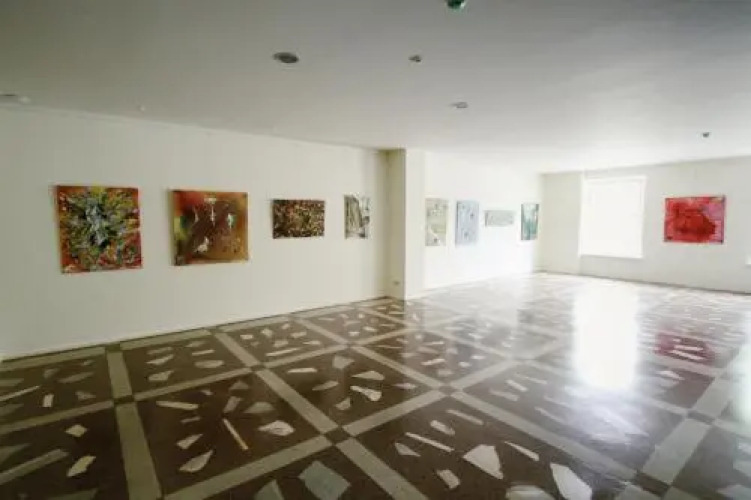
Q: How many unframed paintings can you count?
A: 9